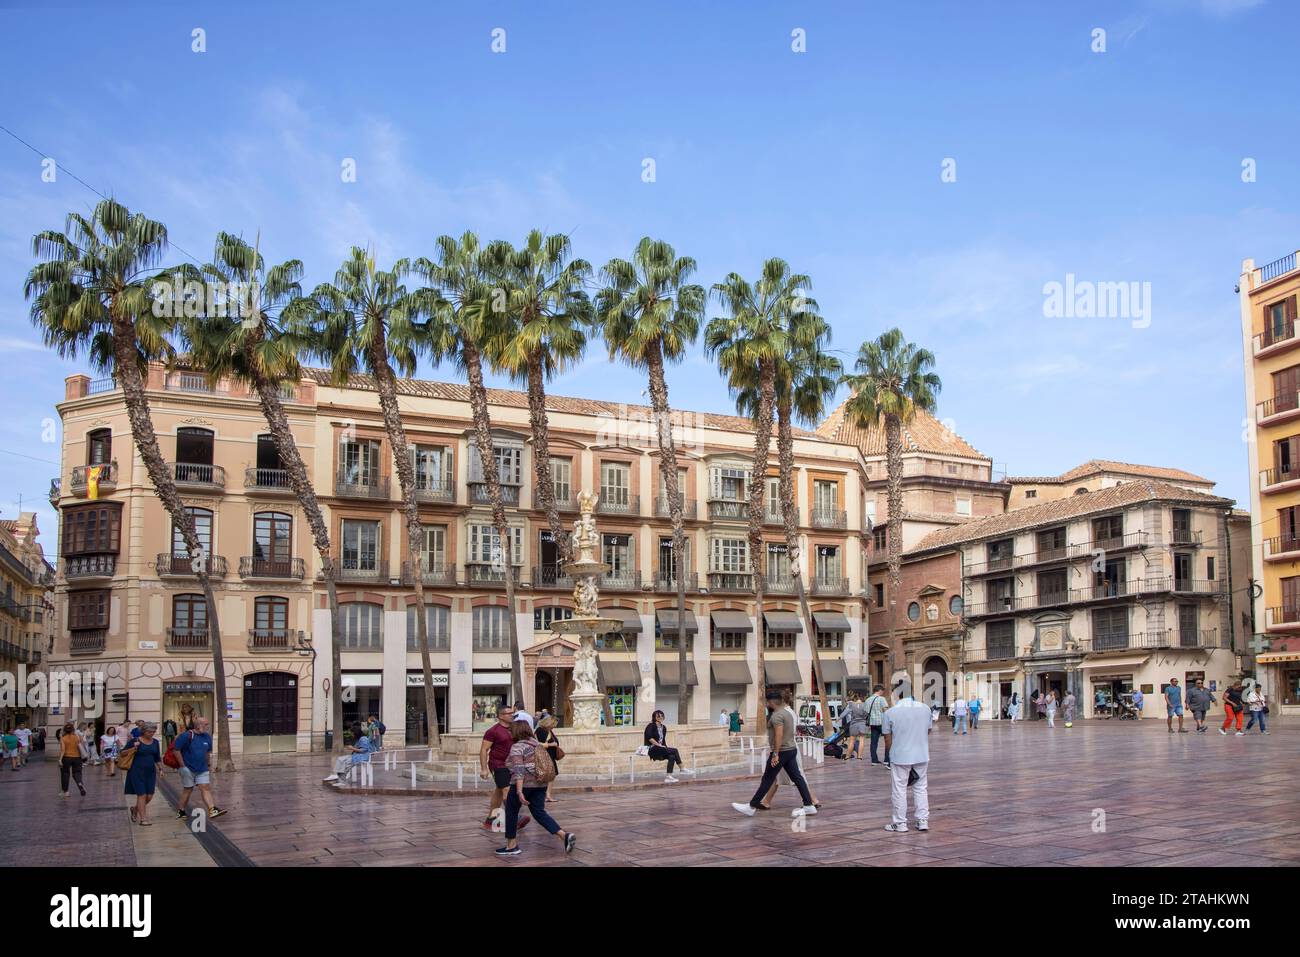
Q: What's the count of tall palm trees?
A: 9